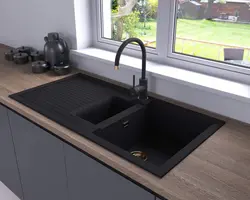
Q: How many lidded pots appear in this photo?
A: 5